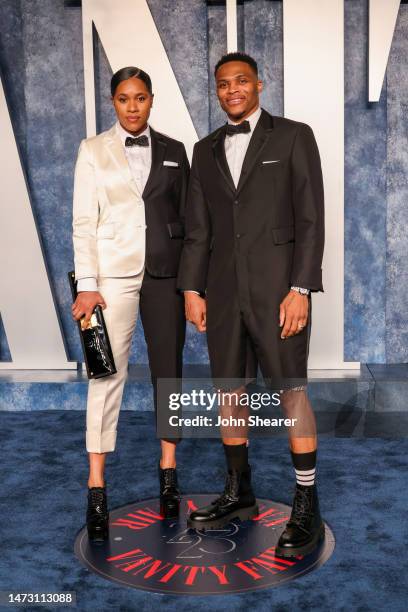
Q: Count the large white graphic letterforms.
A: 4